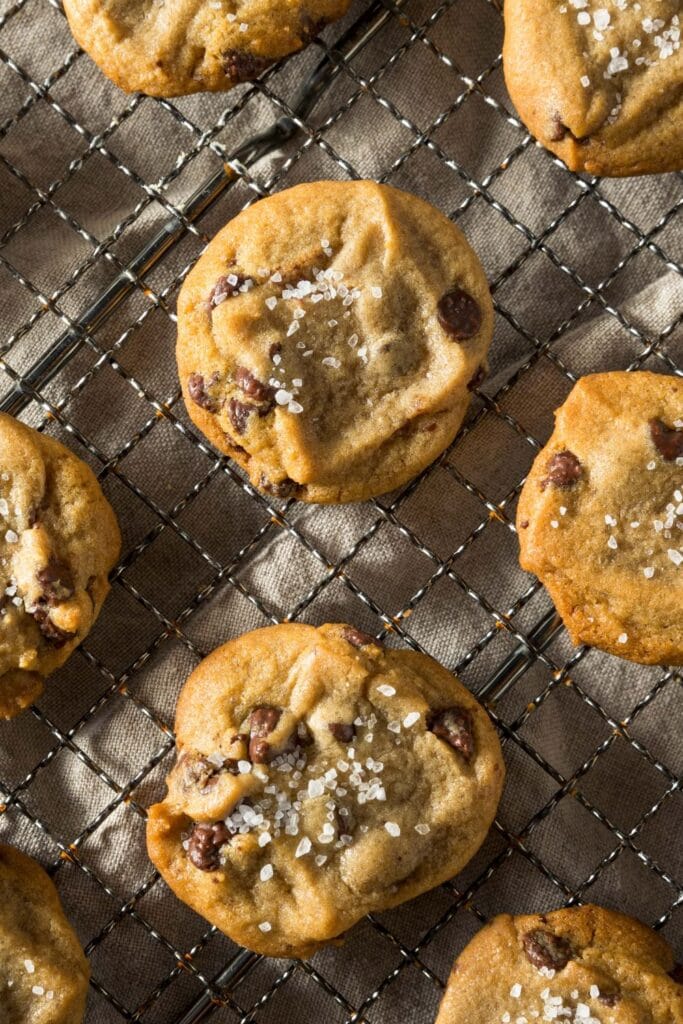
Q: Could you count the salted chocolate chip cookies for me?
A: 8